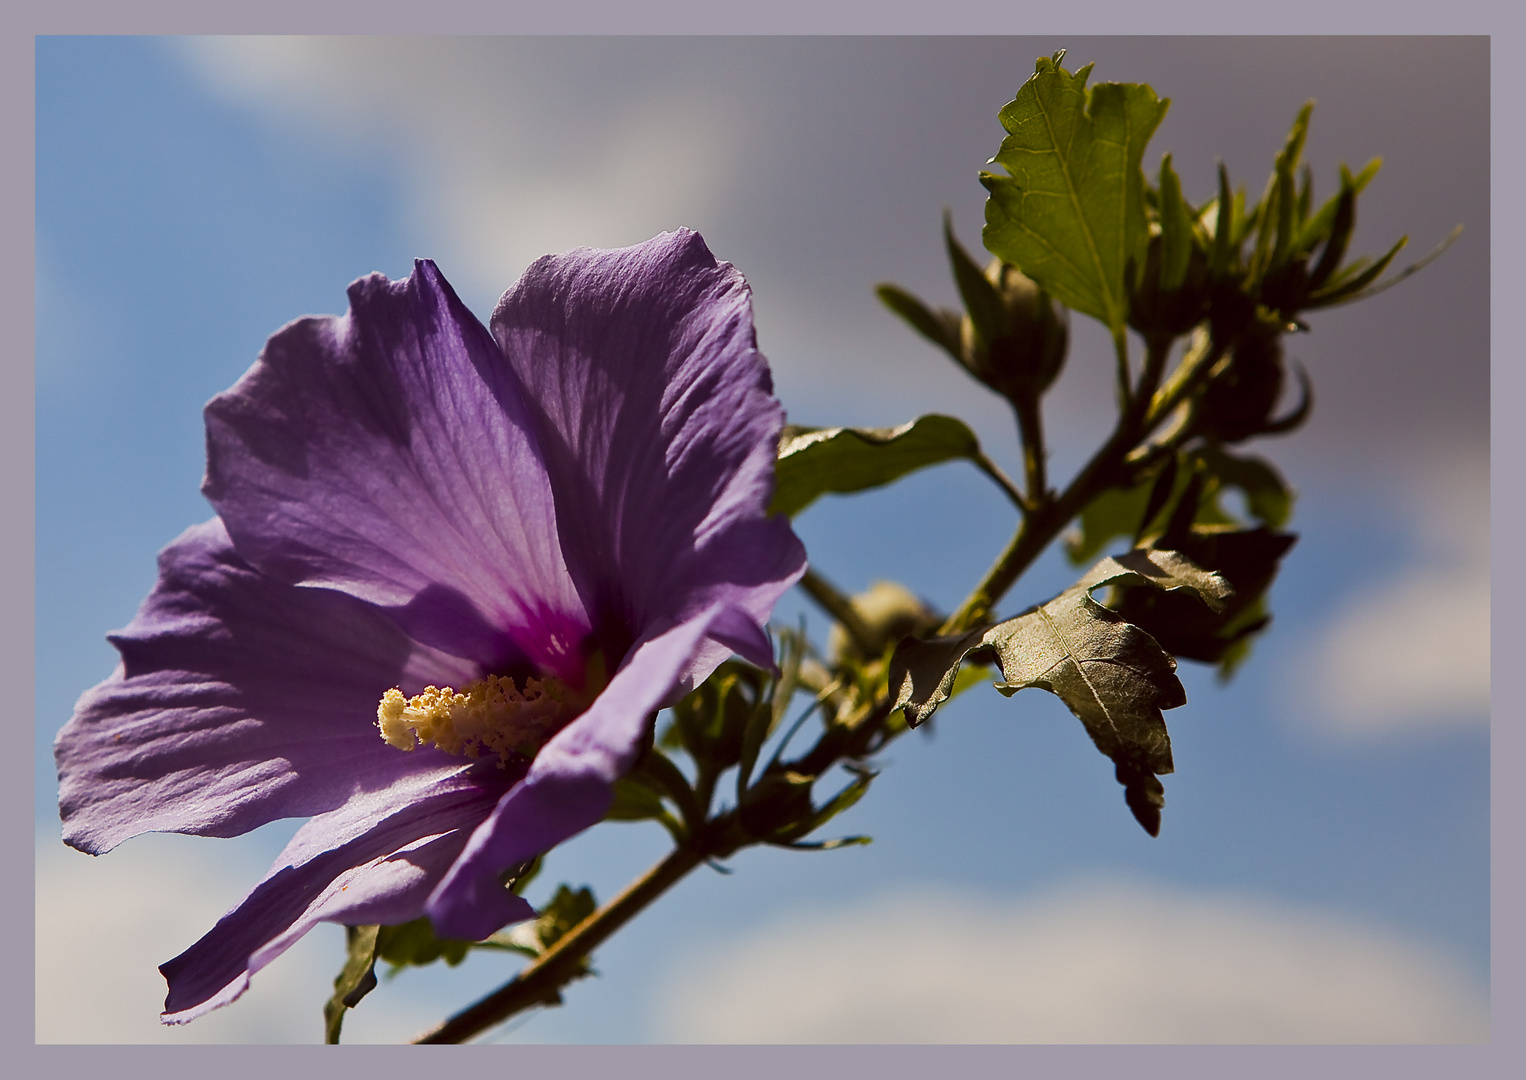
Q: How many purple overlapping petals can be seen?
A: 5